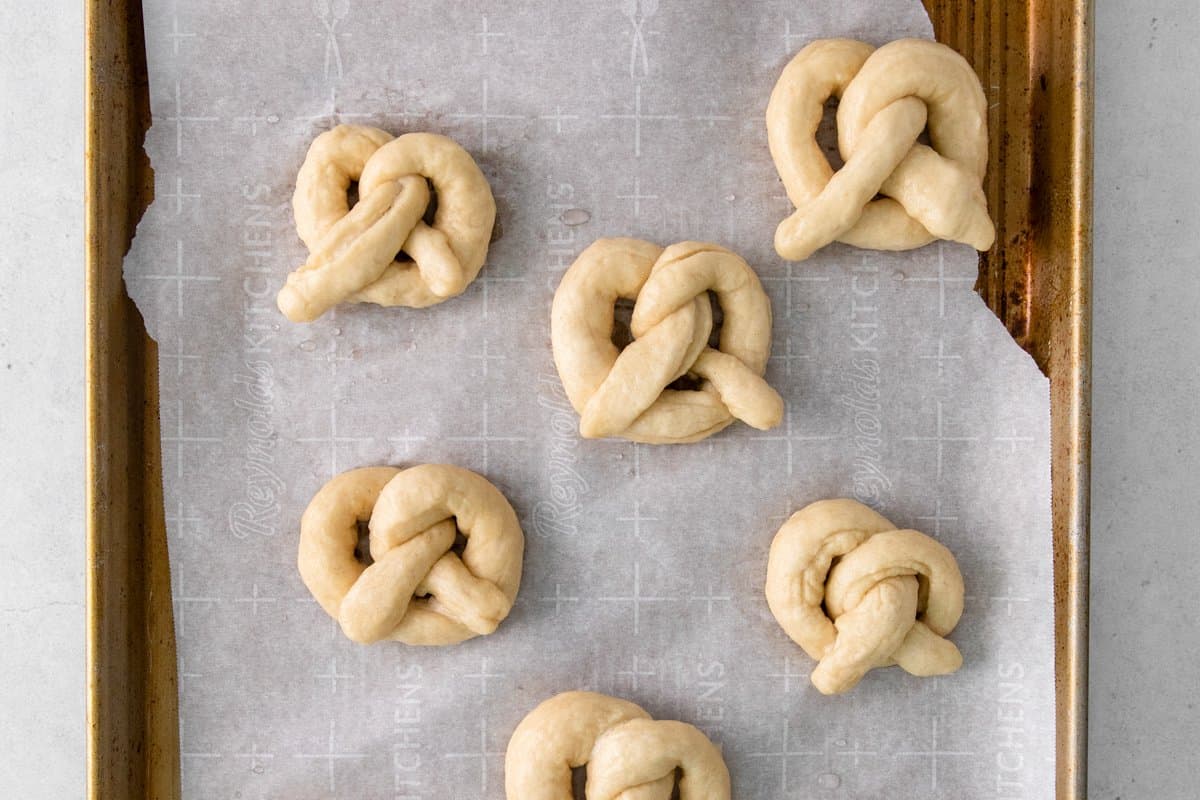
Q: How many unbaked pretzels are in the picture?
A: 6